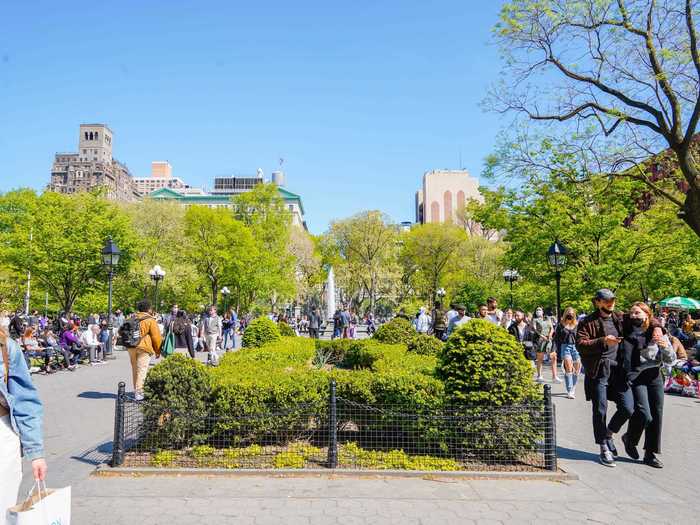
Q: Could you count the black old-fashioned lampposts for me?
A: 2